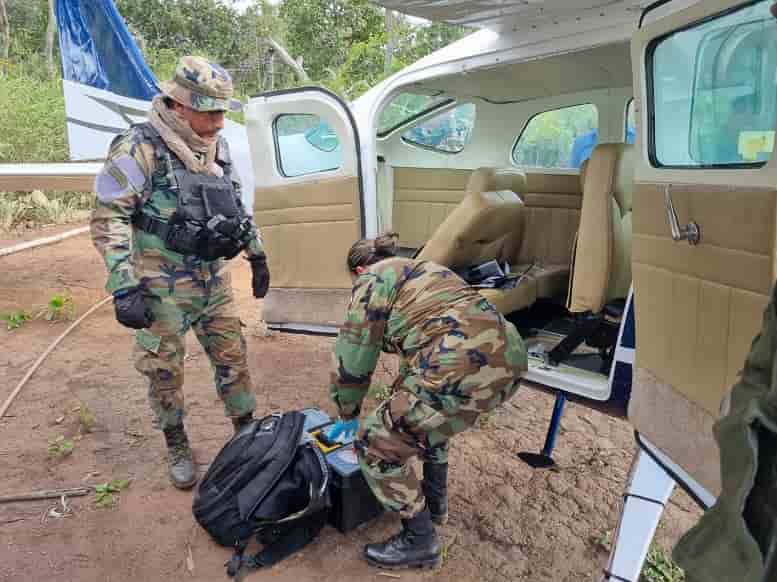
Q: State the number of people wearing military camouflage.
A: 2